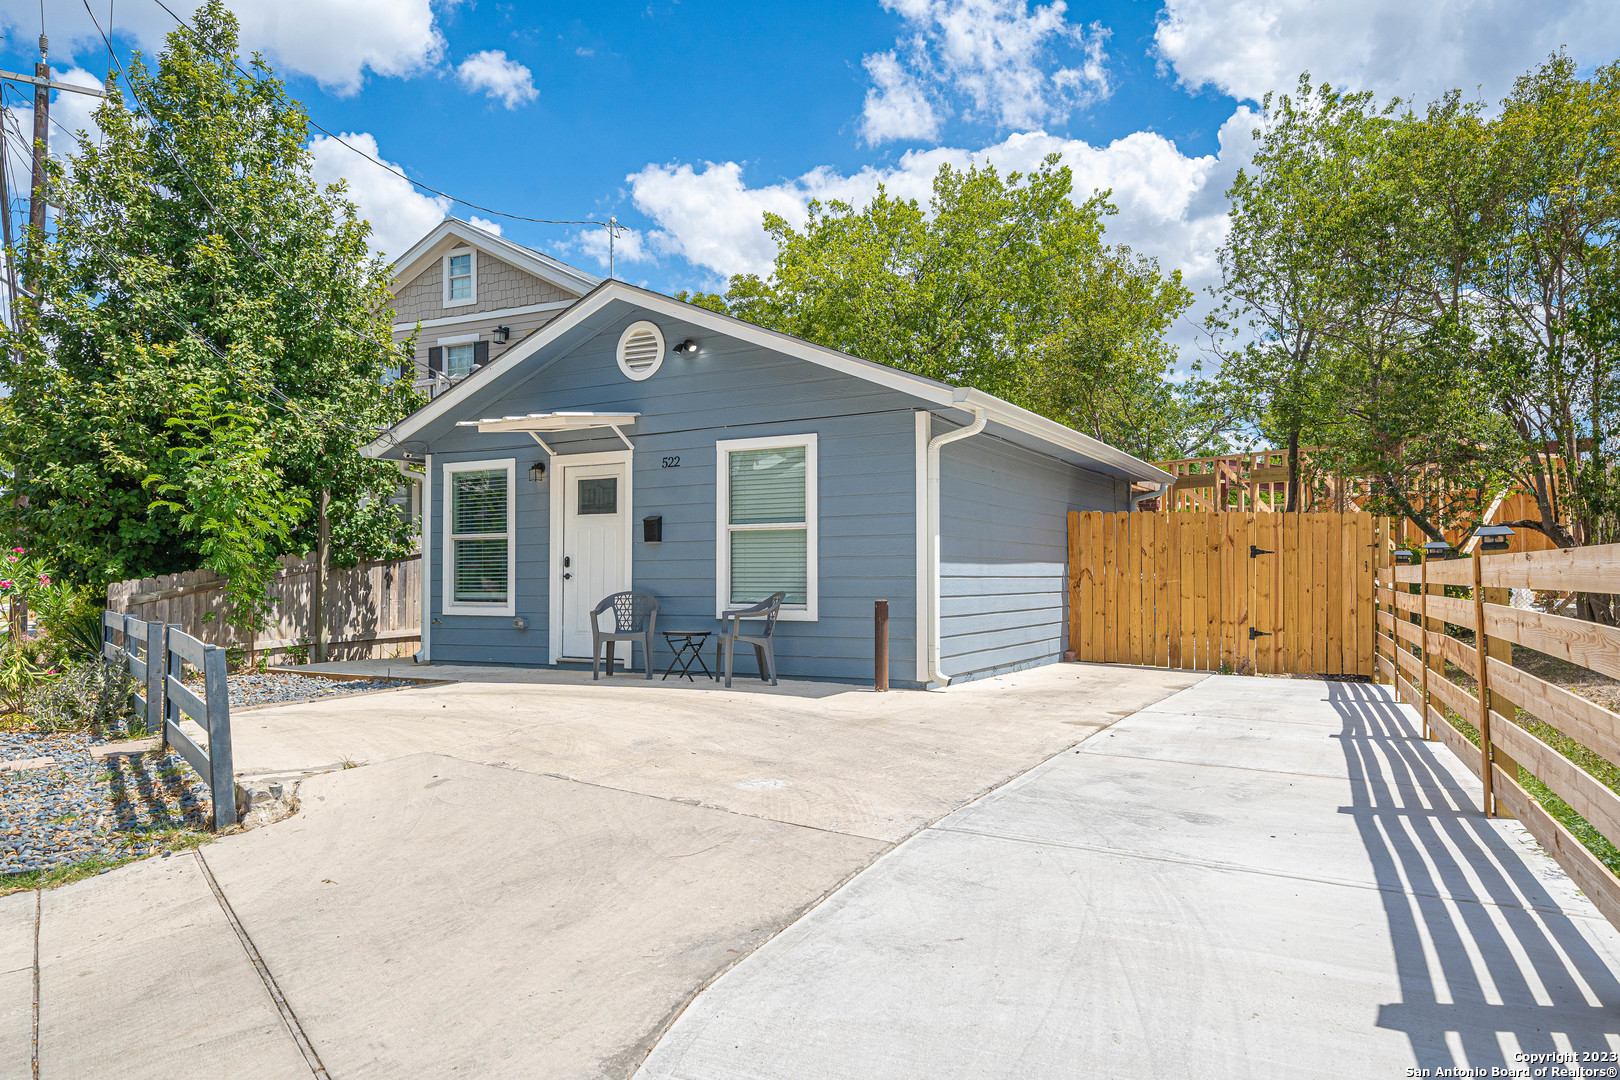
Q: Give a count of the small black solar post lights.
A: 3